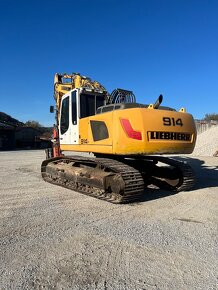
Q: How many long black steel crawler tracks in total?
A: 2